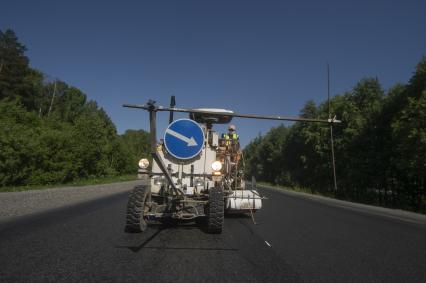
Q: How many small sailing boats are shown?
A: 0